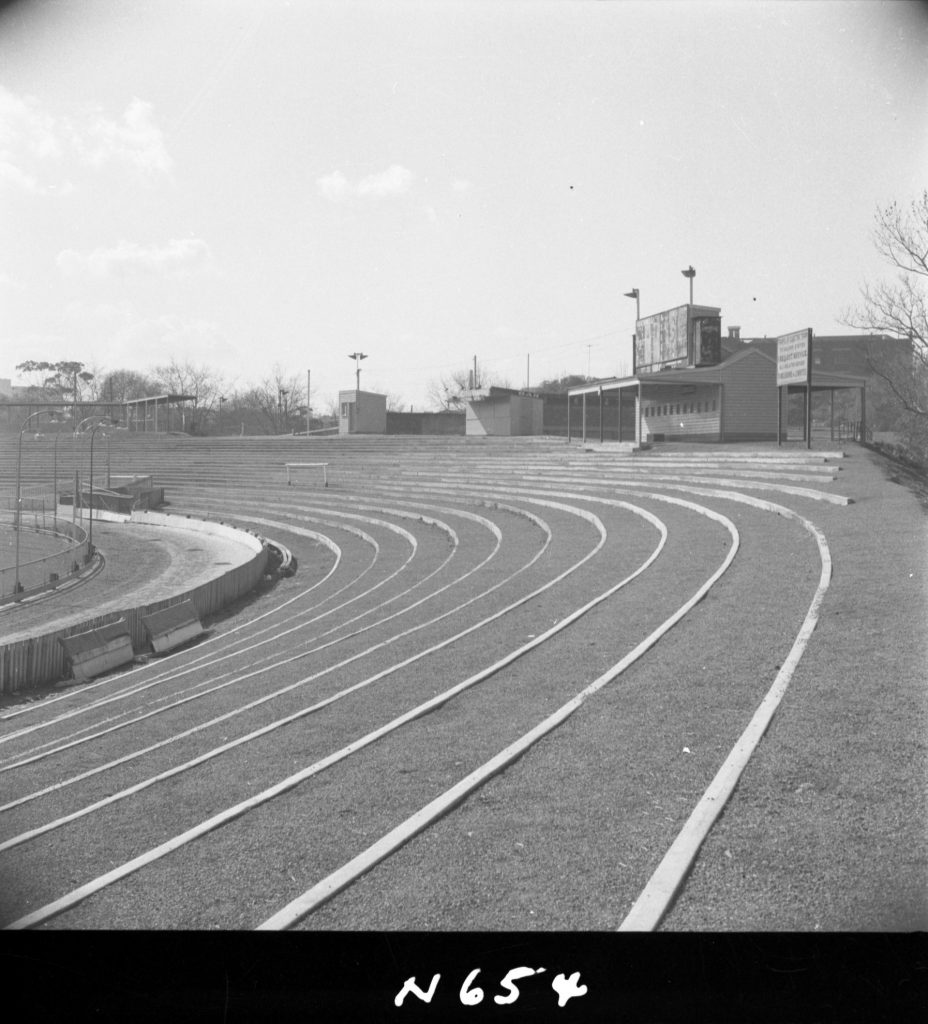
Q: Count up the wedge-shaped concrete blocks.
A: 2